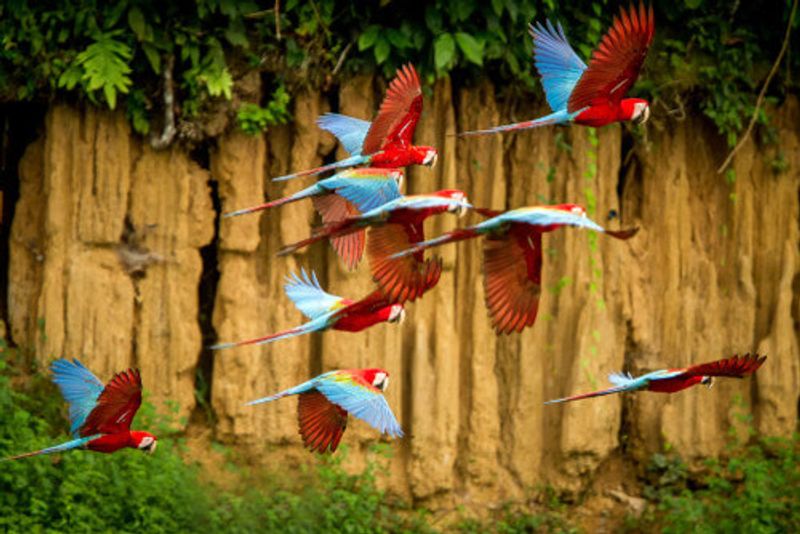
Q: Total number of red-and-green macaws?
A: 9